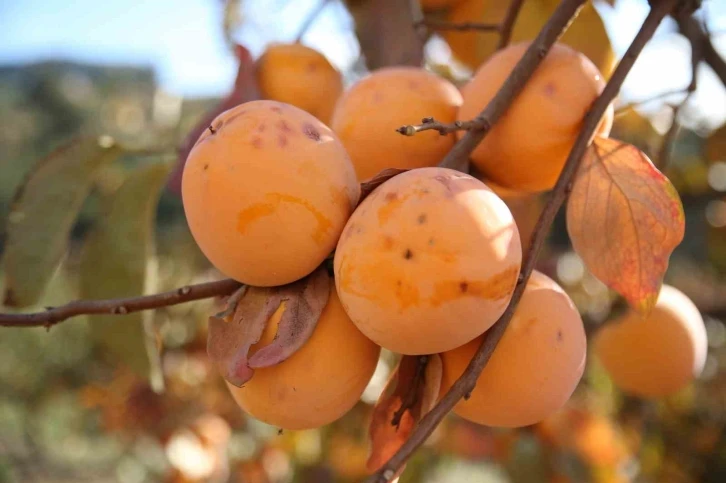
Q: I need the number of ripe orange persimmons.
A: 8